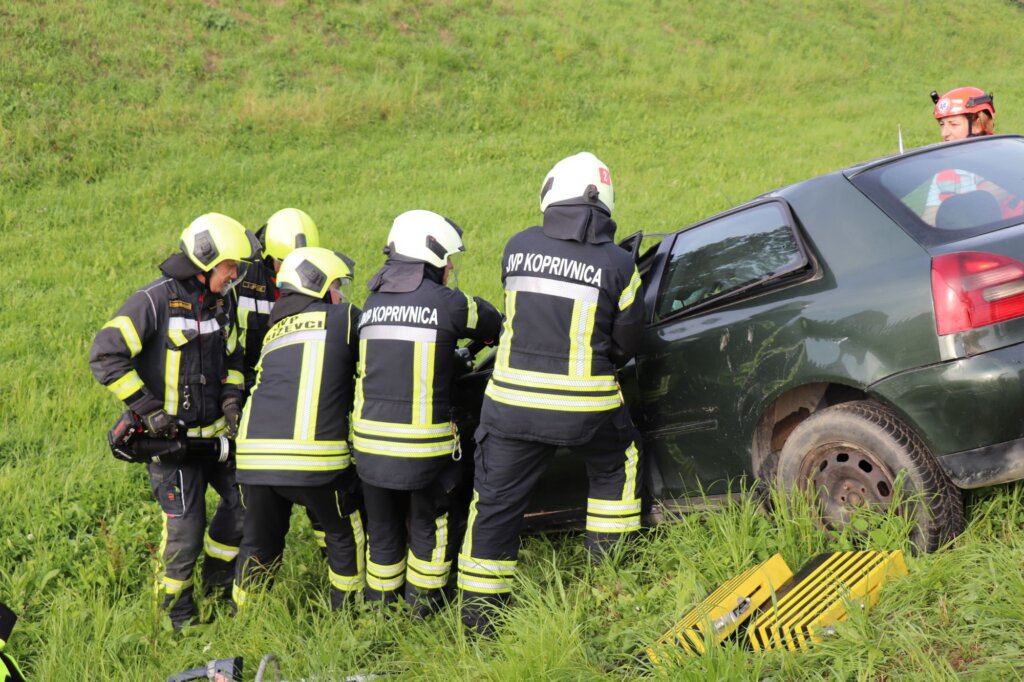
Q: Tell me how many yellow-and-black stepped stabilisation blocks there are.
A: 2